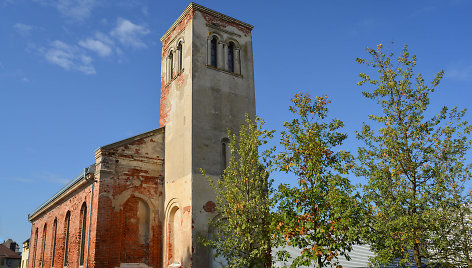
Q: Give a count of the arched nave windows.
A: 5